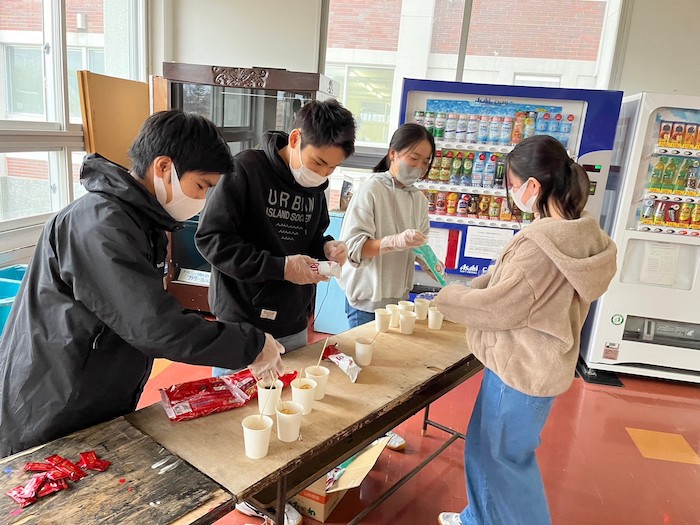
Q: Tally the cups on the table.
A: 12